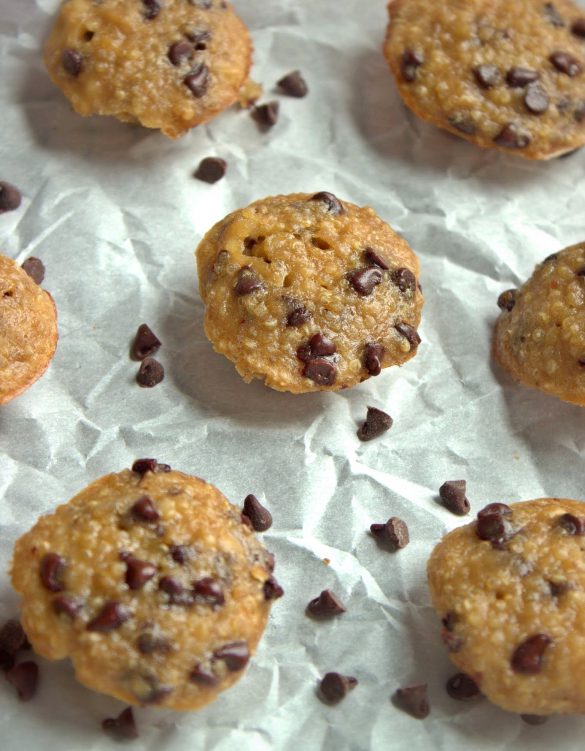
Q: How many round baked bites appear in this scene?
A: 7